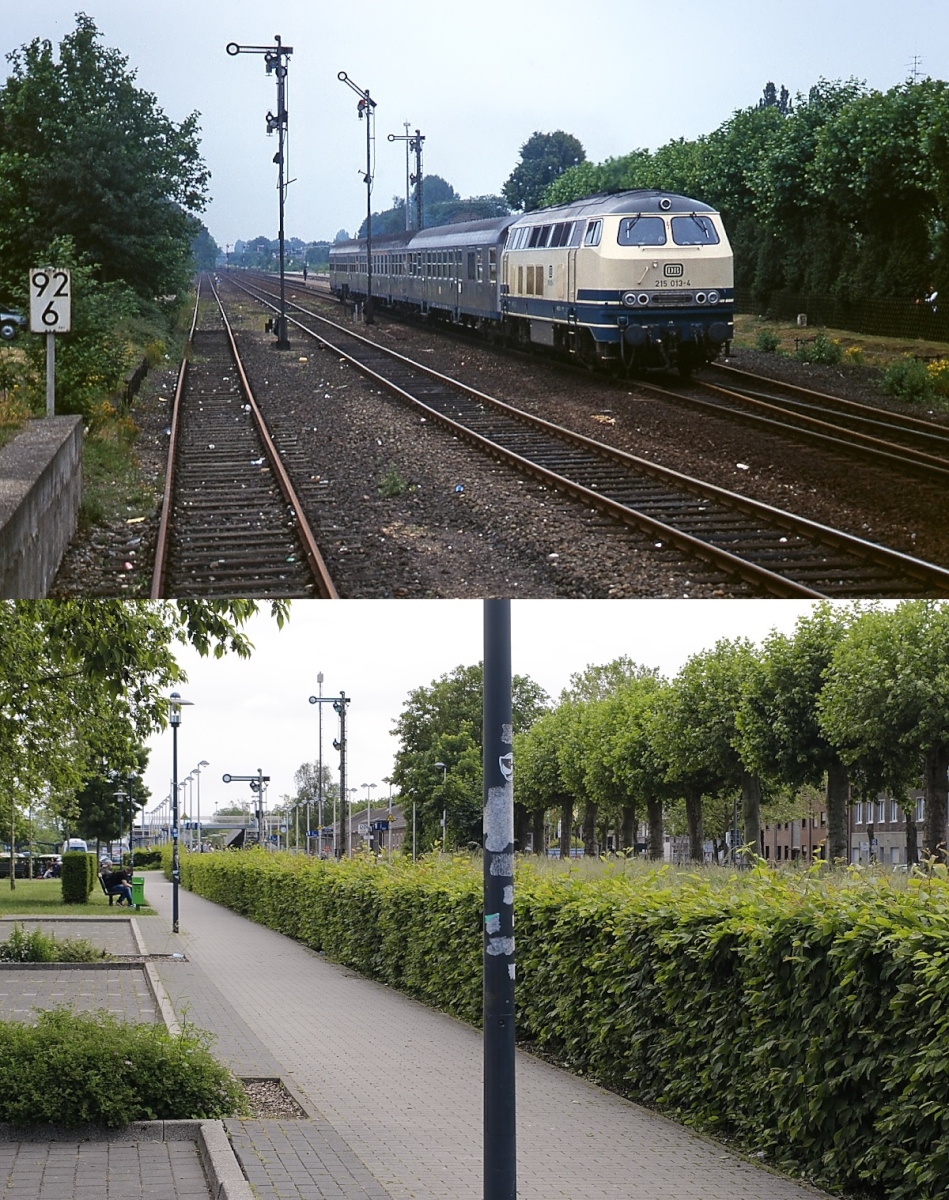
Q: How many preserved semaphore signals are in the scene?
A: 2